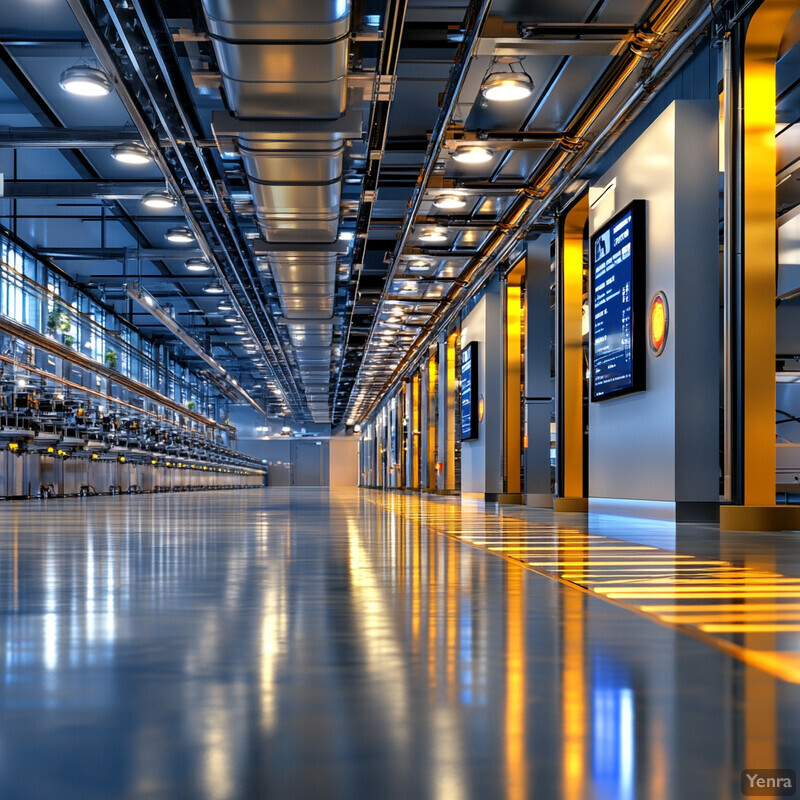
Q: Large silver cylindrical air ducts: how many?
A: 1